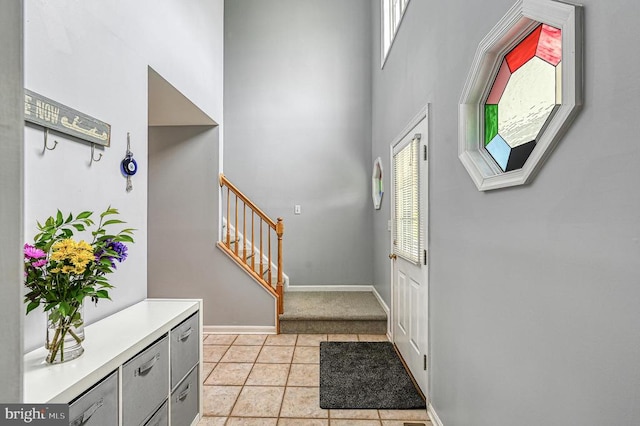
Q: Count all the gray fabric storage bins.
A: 5